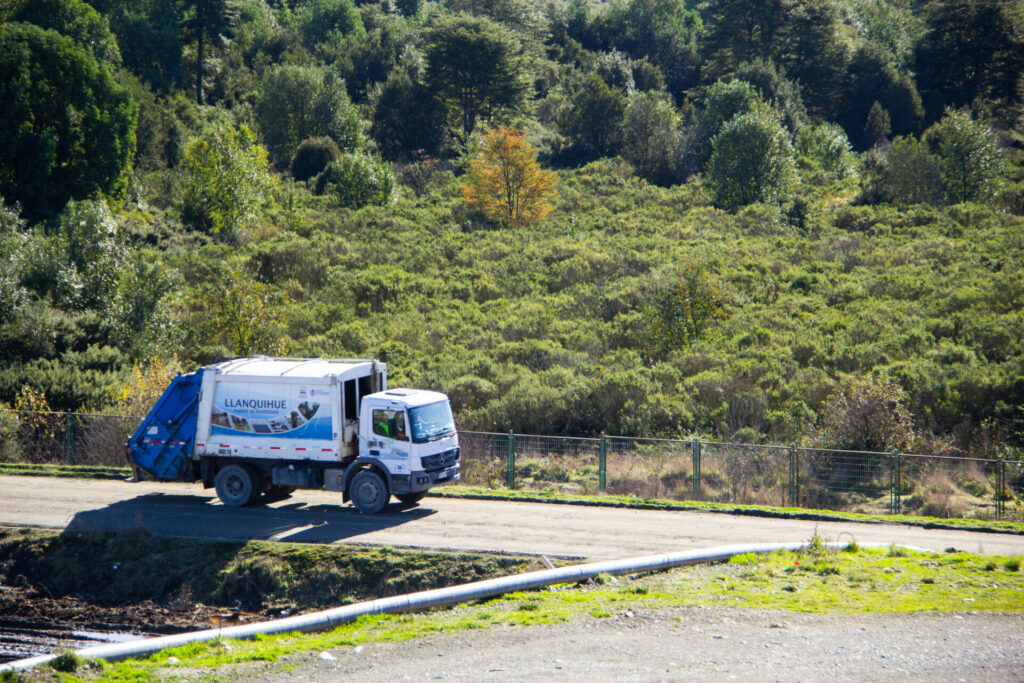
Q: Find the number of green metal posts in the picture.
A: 7